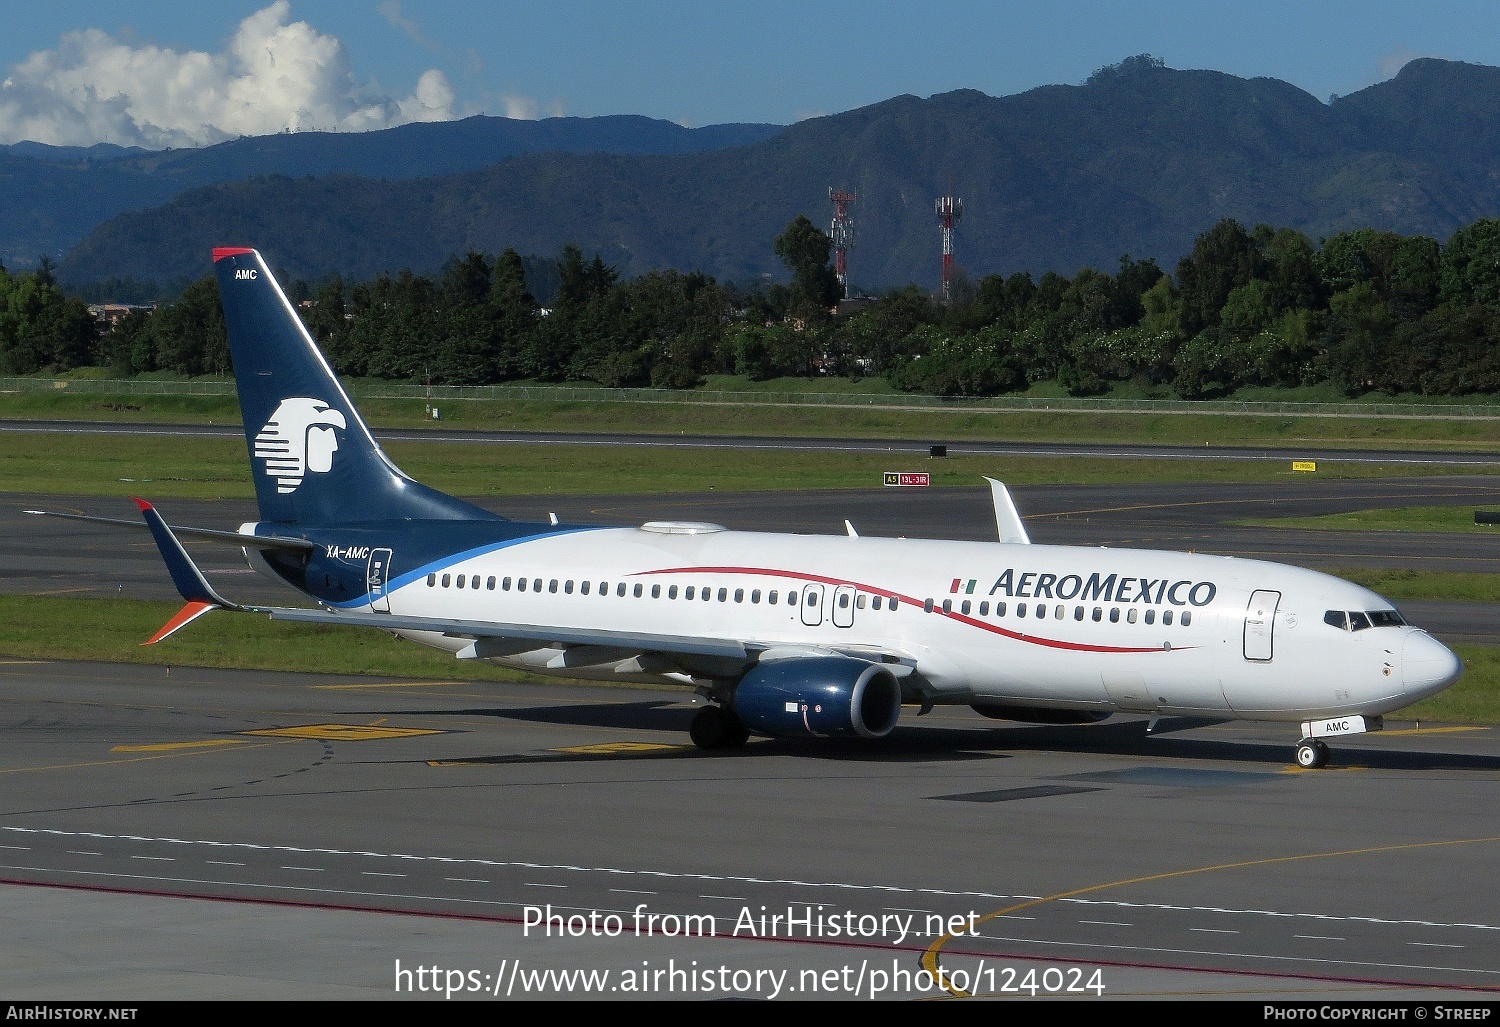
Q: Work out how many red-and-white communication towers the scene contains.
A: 2